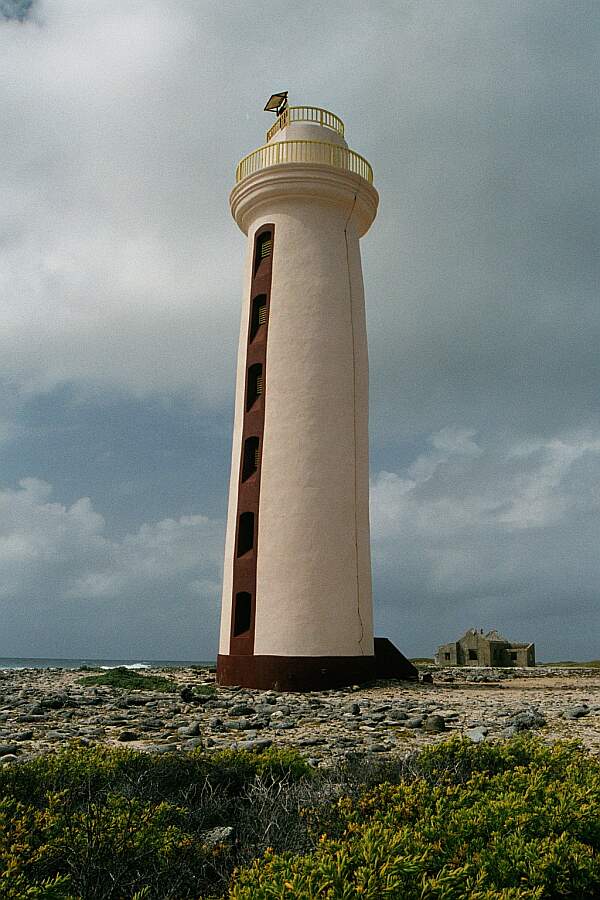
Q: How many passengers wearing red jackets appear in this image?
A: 0